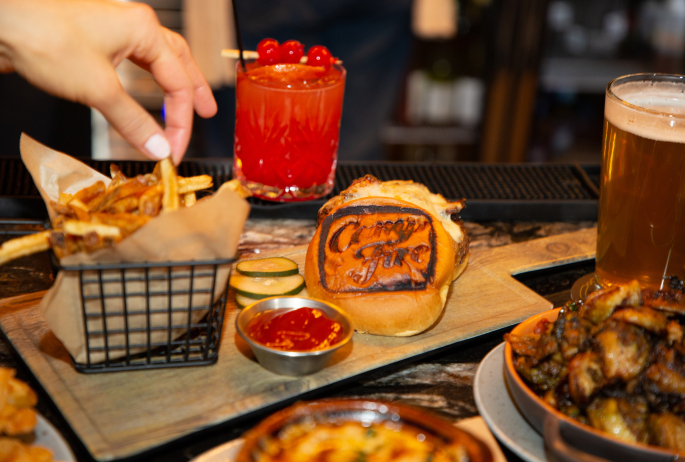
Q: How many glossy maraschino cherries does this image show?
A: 3